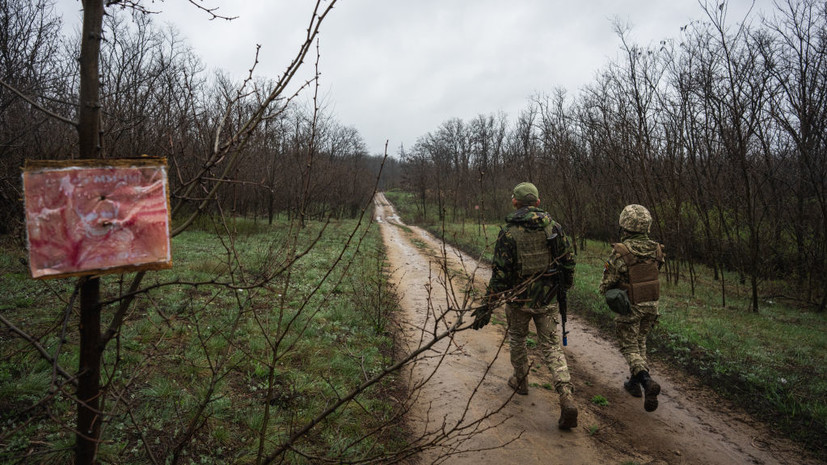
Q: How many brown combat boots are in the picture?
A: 2